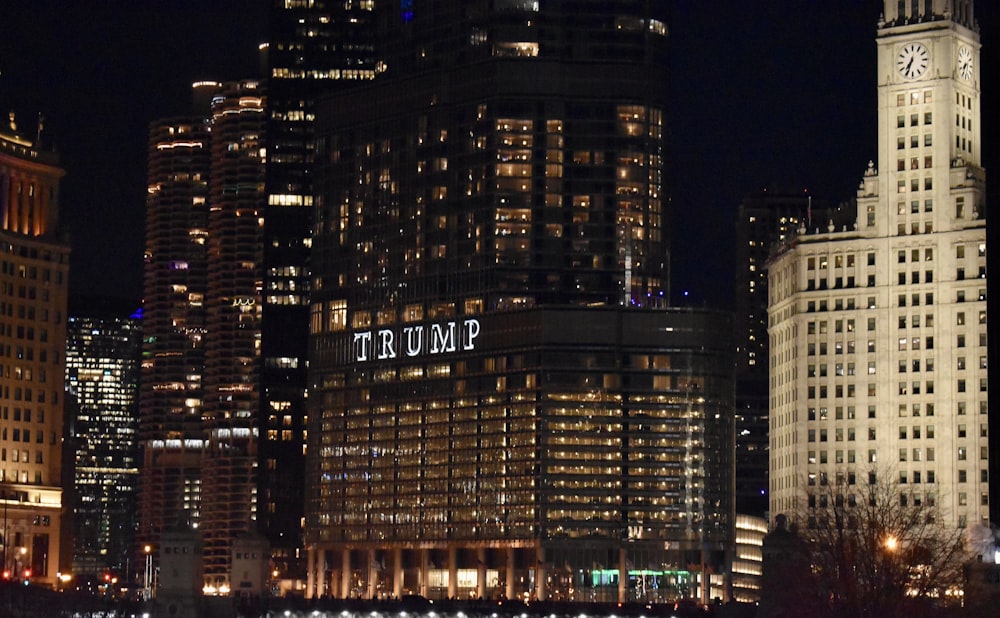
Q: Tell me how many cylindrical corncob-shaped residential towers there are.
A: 2